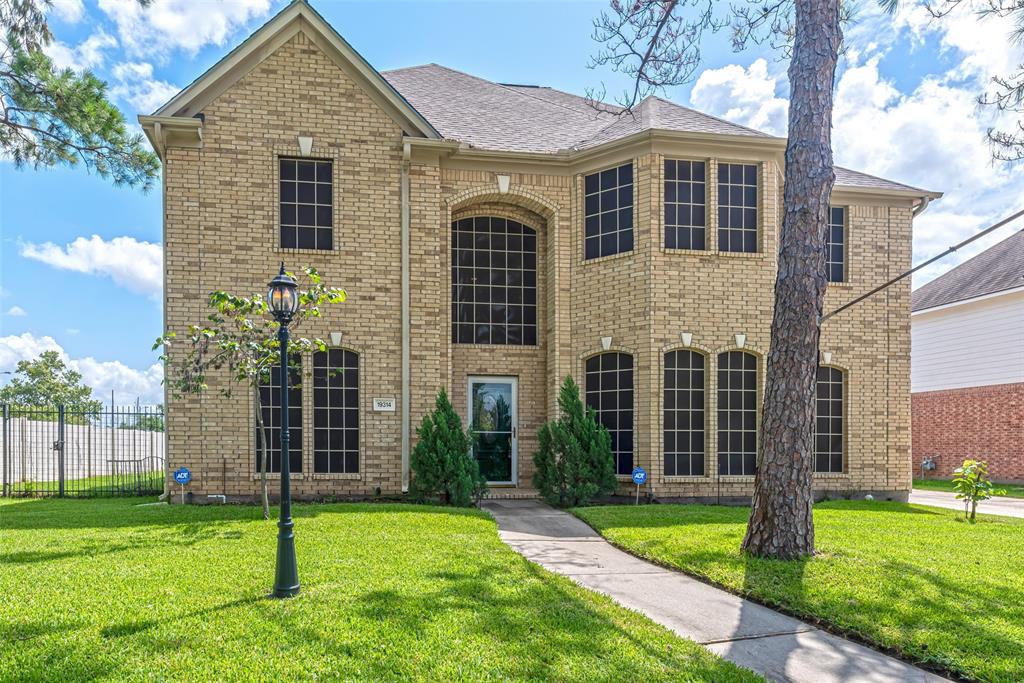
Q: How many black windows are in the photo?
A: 12